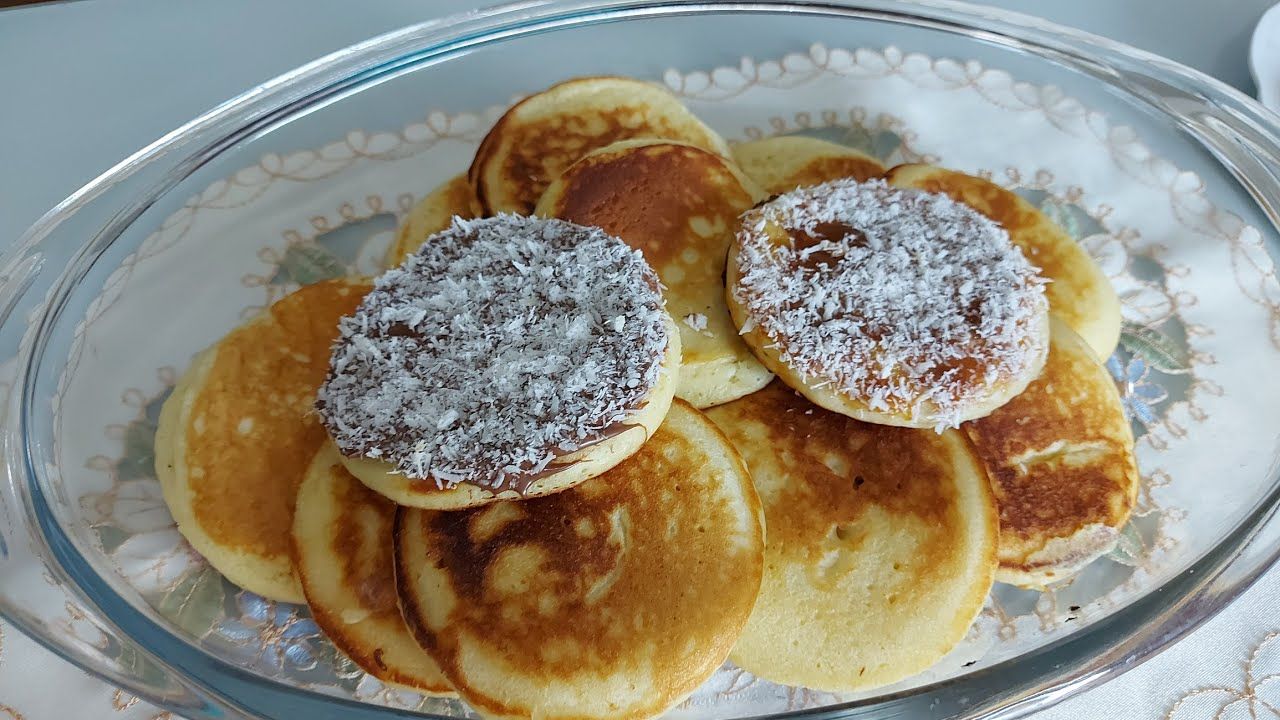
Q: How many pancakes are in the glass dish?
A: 12